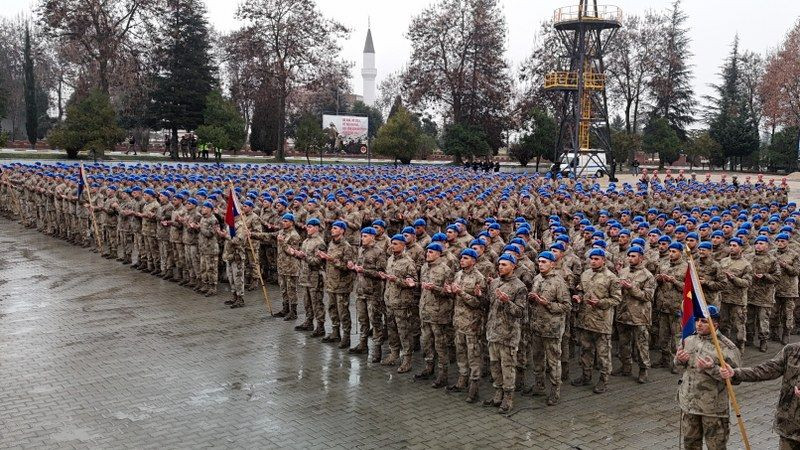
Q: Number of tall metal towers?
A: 1